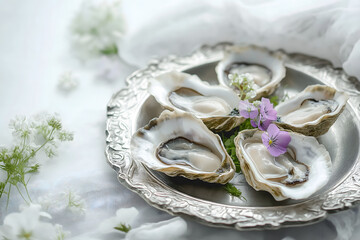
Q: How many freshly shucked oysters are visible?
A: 5